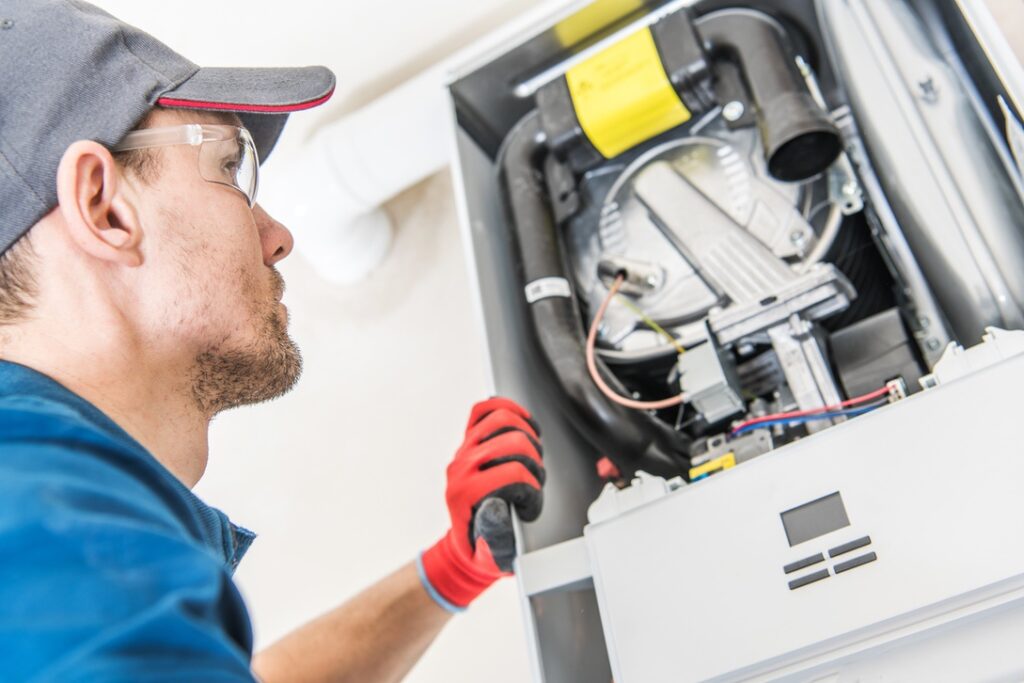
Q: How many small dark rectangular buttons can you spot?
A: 4